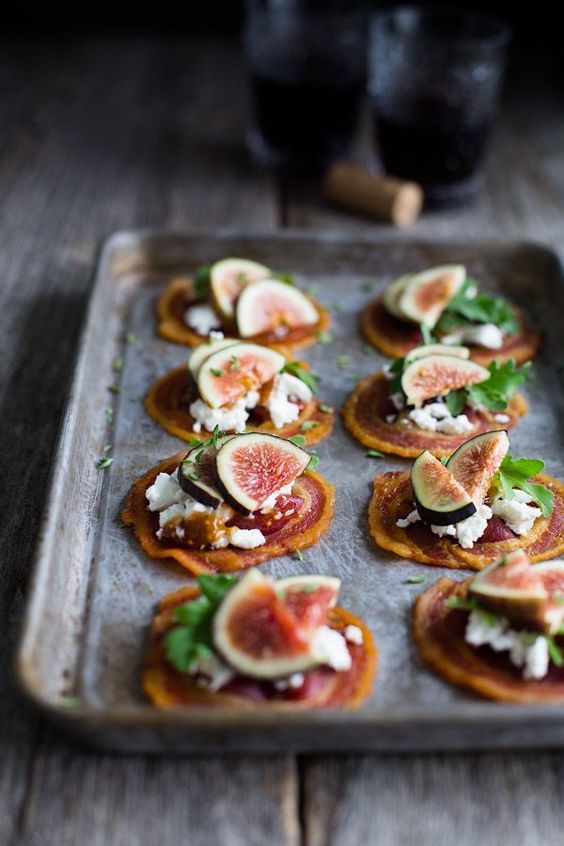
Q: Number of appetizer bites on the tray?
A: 8